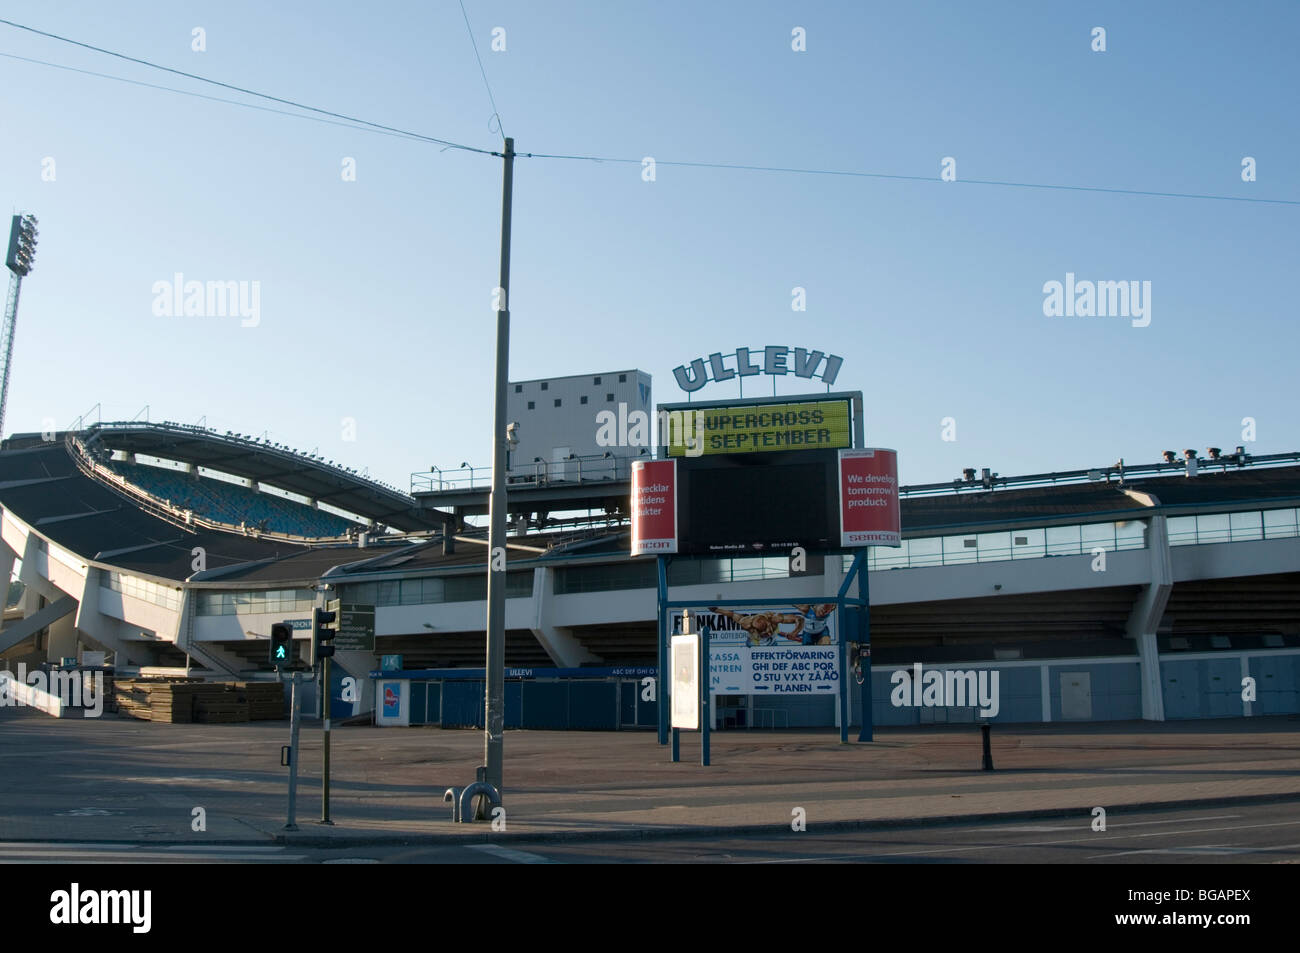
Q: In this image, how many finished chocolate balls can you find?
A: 0